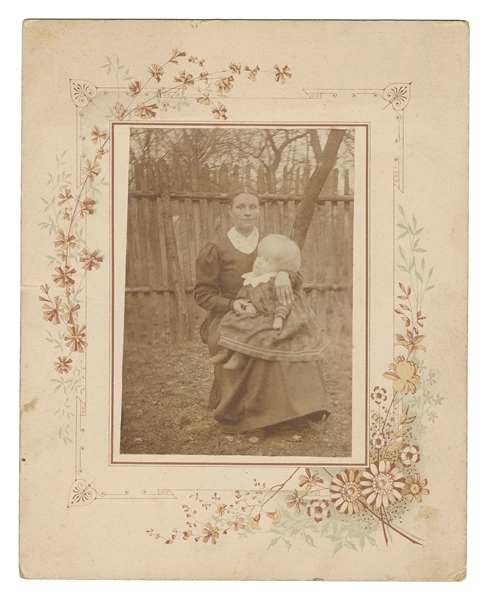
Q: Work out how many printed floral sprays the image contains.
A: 2